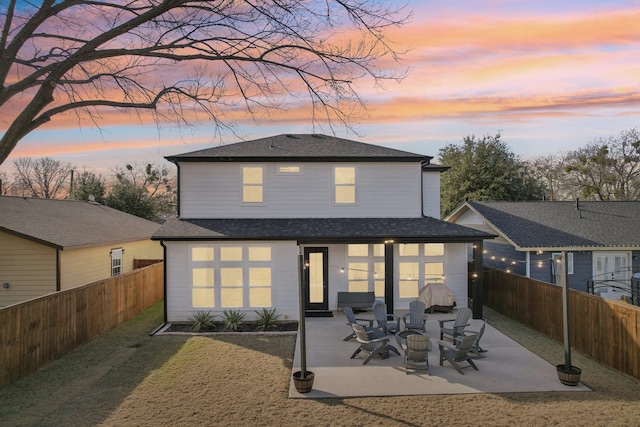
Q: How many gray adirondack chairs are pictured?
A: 8